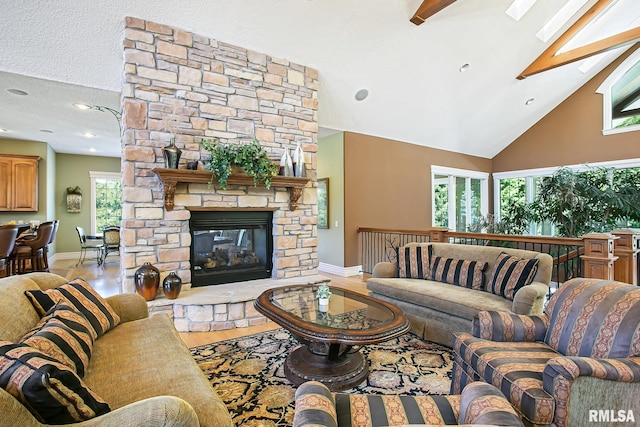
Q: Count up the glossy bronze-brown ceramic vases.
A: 2